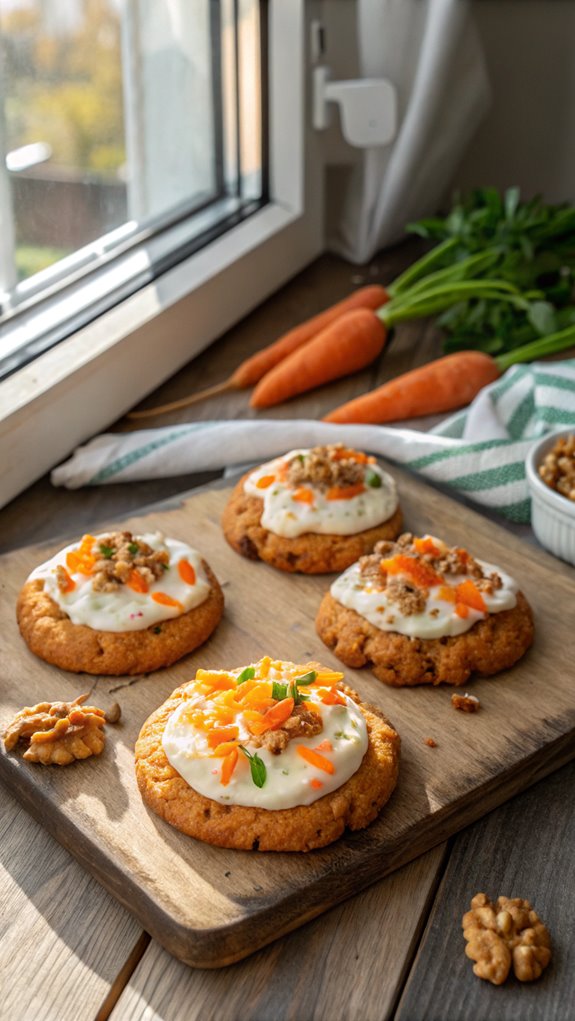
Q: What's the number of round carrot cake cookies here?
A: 4